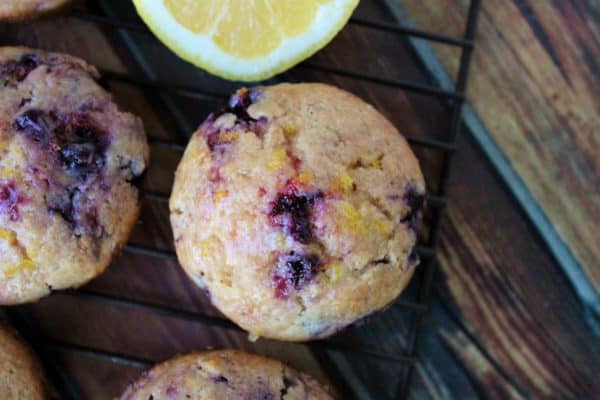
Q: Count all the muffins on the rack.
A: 5